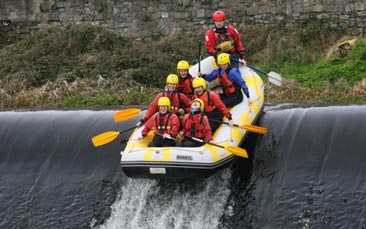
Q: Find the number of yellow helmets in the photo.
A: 6